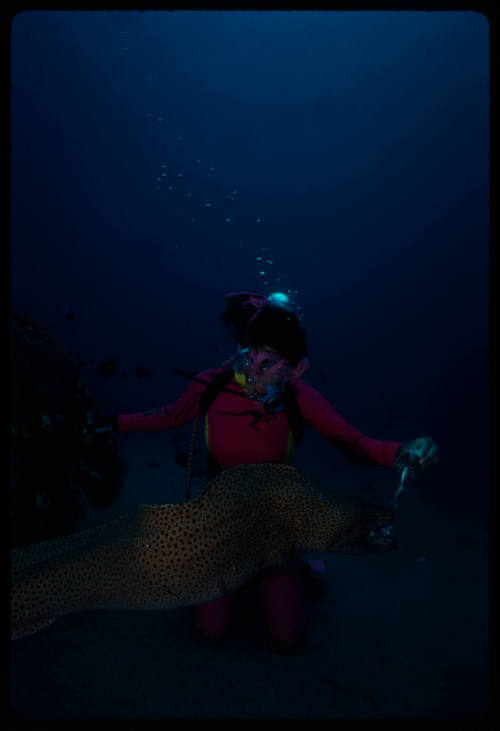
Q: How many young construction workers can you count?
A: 0